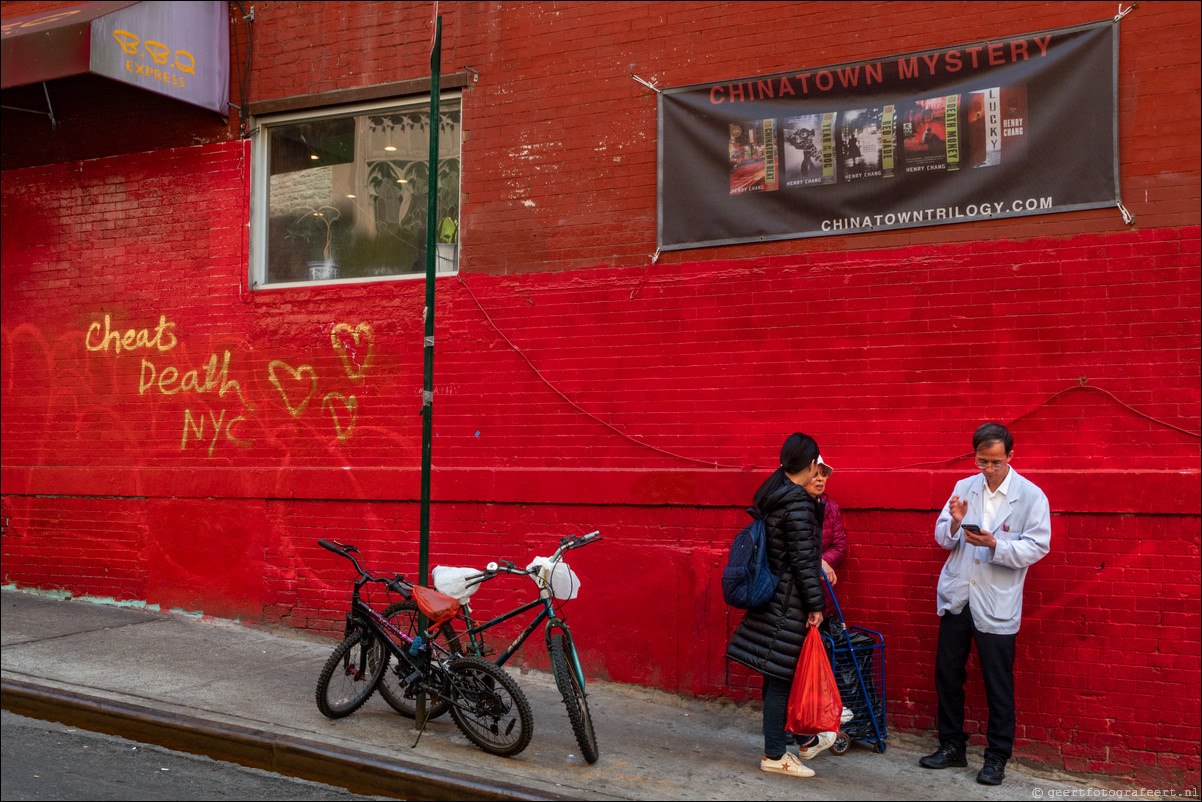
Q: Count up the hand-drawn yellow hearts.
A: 3